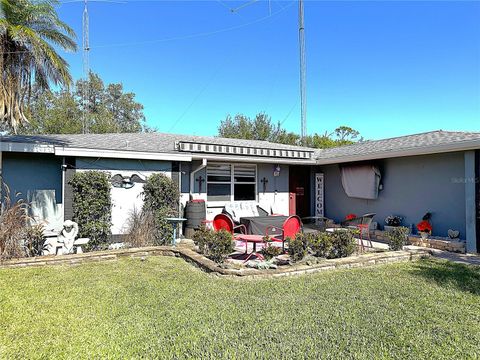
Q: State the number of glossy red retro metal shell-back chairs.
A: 2